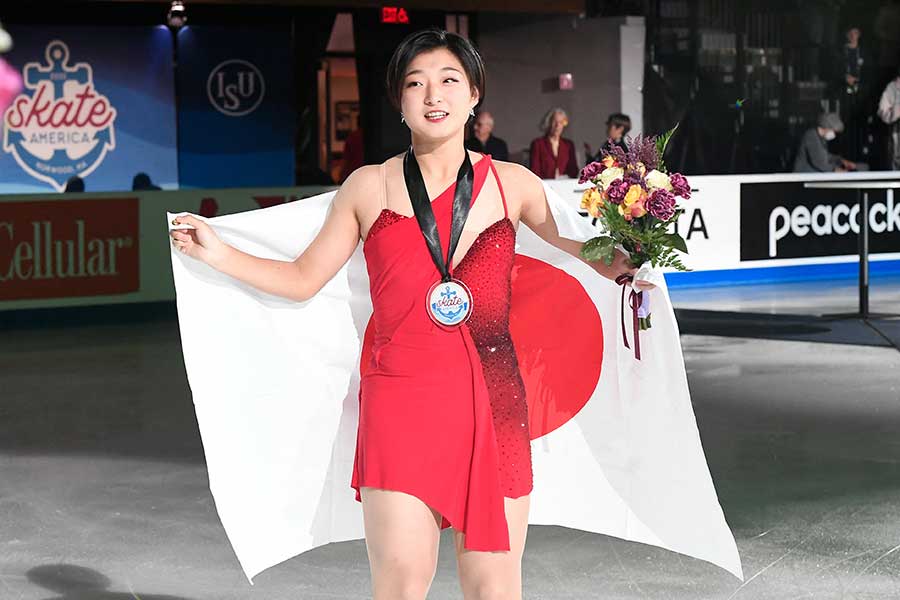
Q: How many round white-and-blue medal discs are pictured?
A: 1